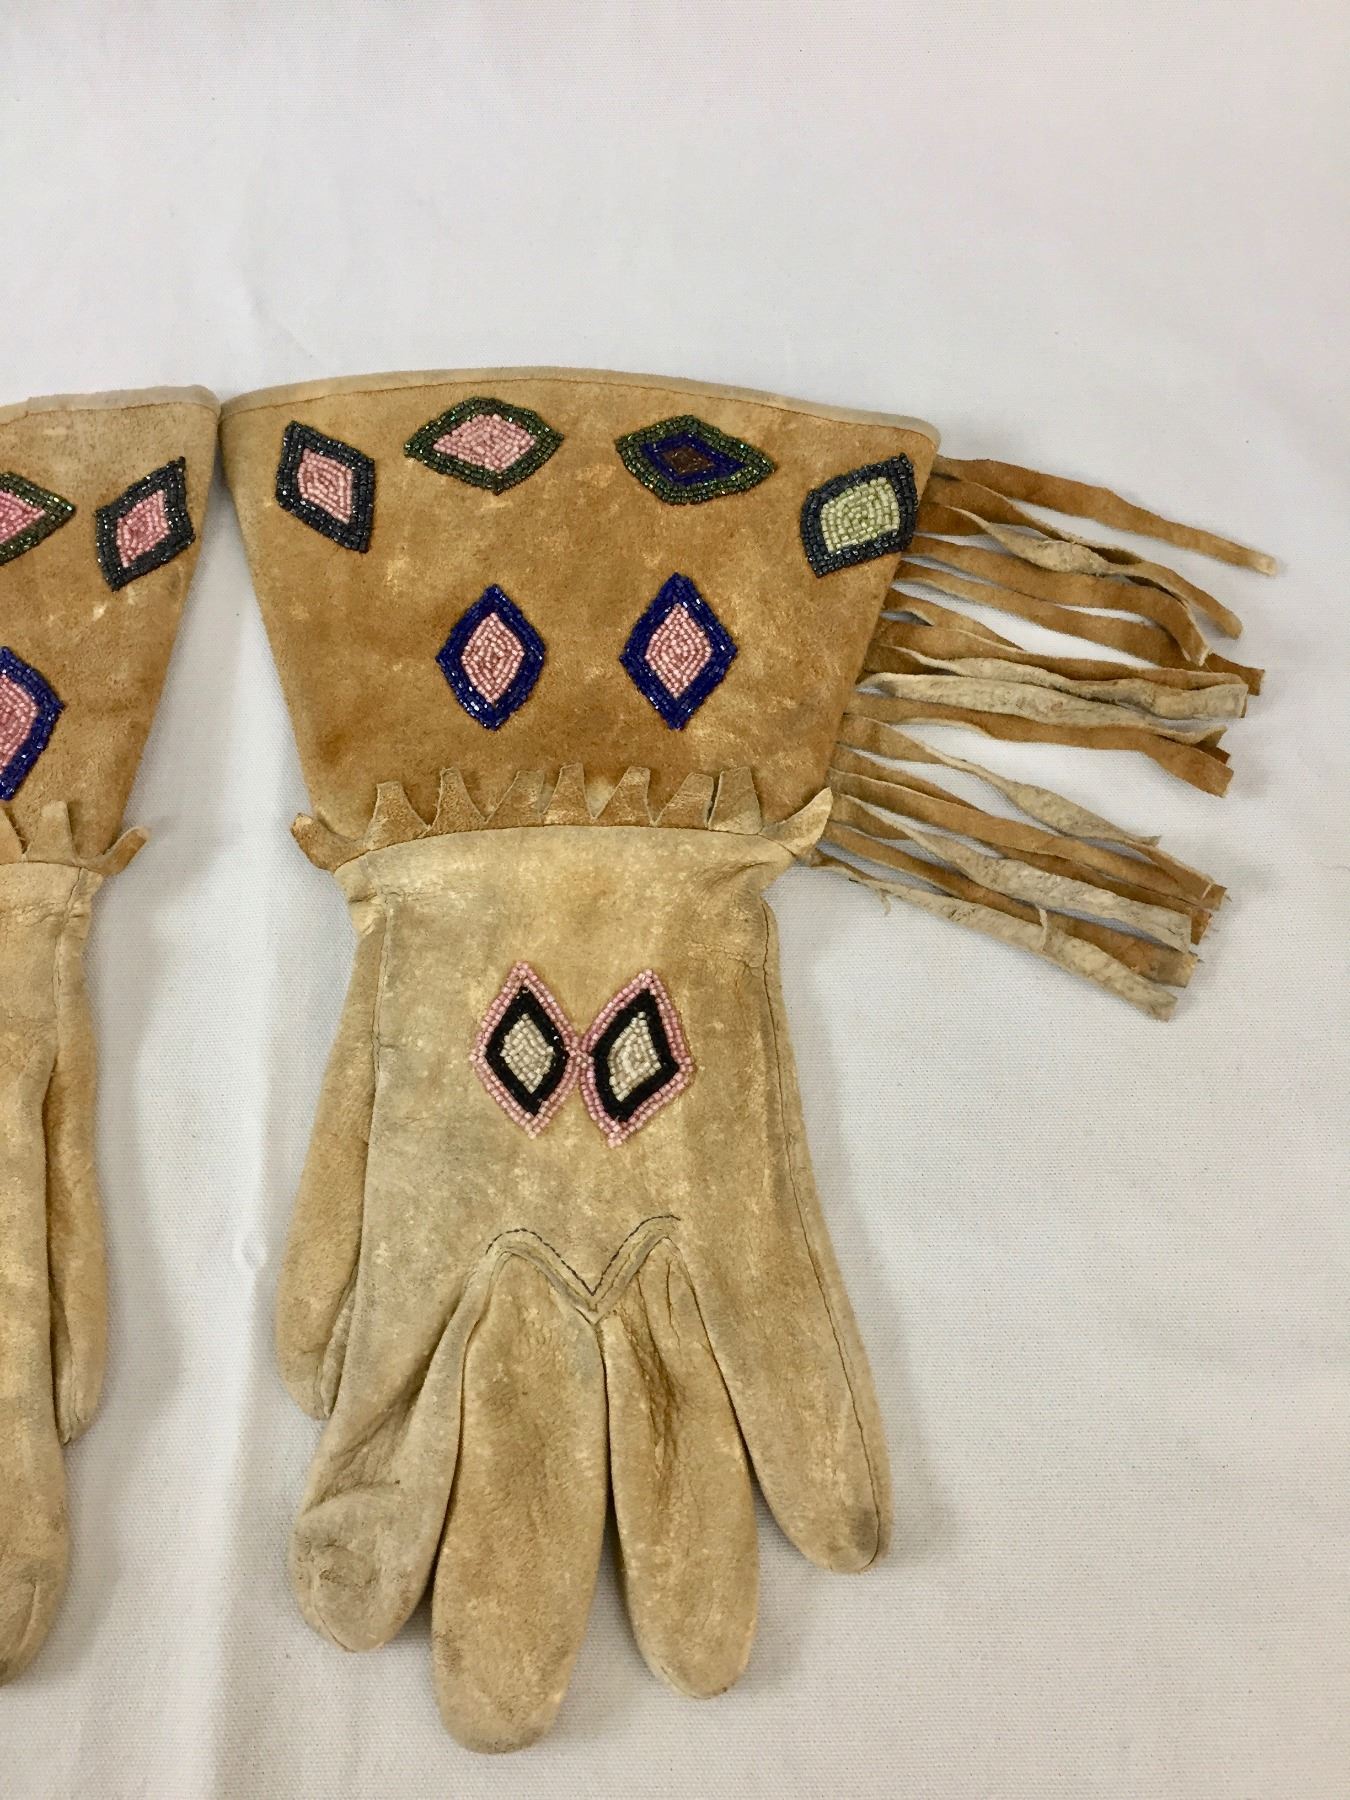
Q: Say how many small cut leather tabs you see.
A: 12